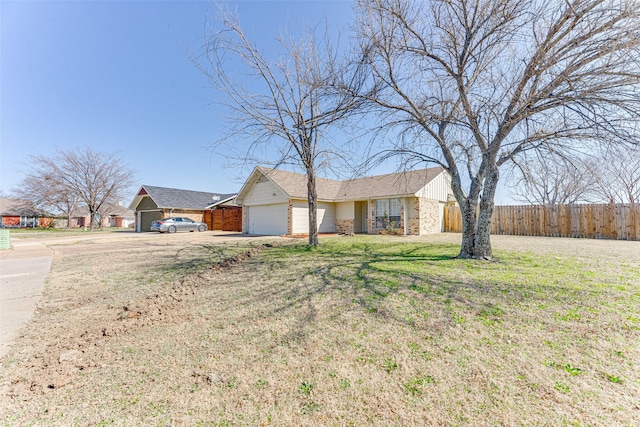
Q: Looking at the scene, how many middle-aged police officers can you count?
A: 0